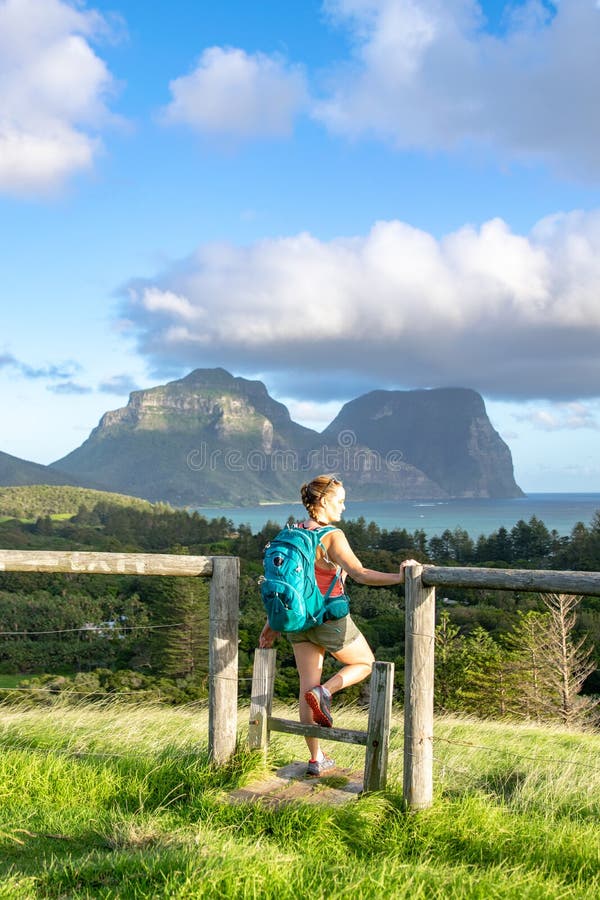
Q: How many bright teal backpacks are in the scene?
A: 1